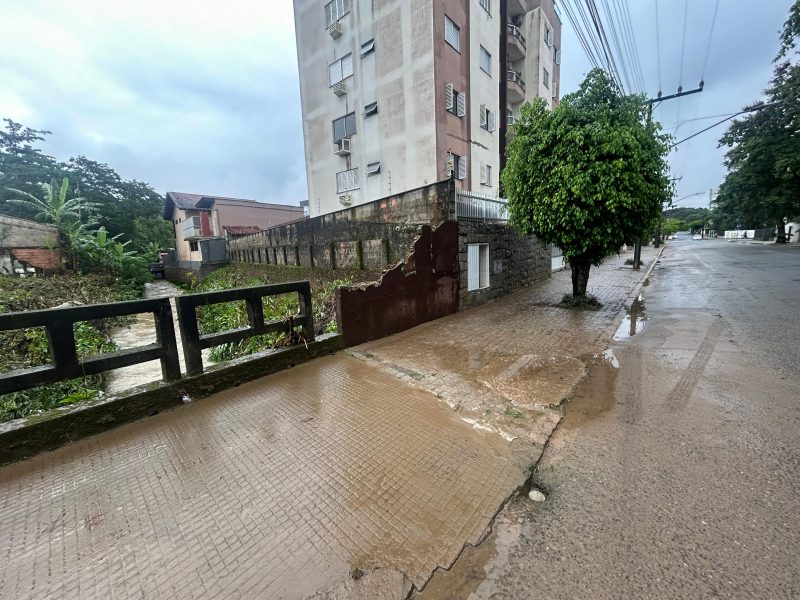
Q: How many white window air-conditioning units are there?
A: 4